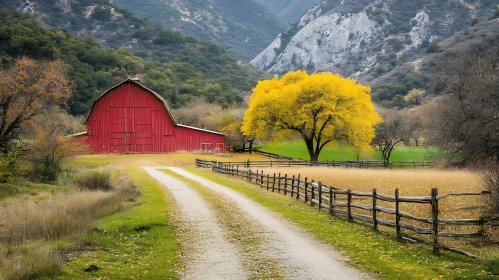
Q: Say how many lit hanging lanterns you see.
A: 0